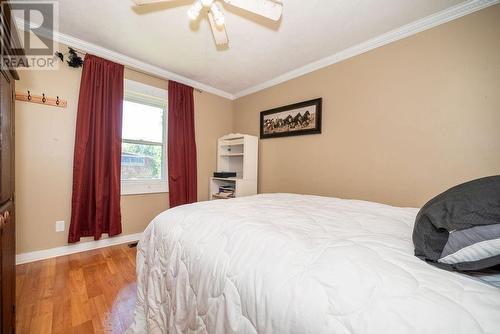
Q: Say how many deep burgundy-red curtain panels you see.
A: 2